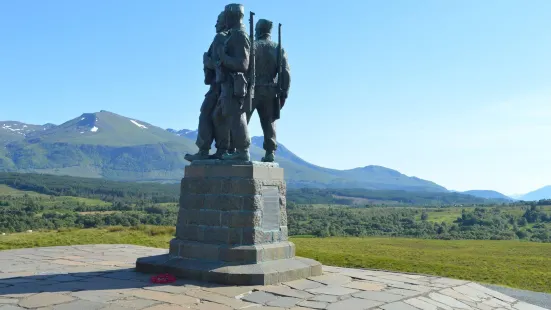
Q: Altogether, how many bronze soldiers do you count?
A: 3